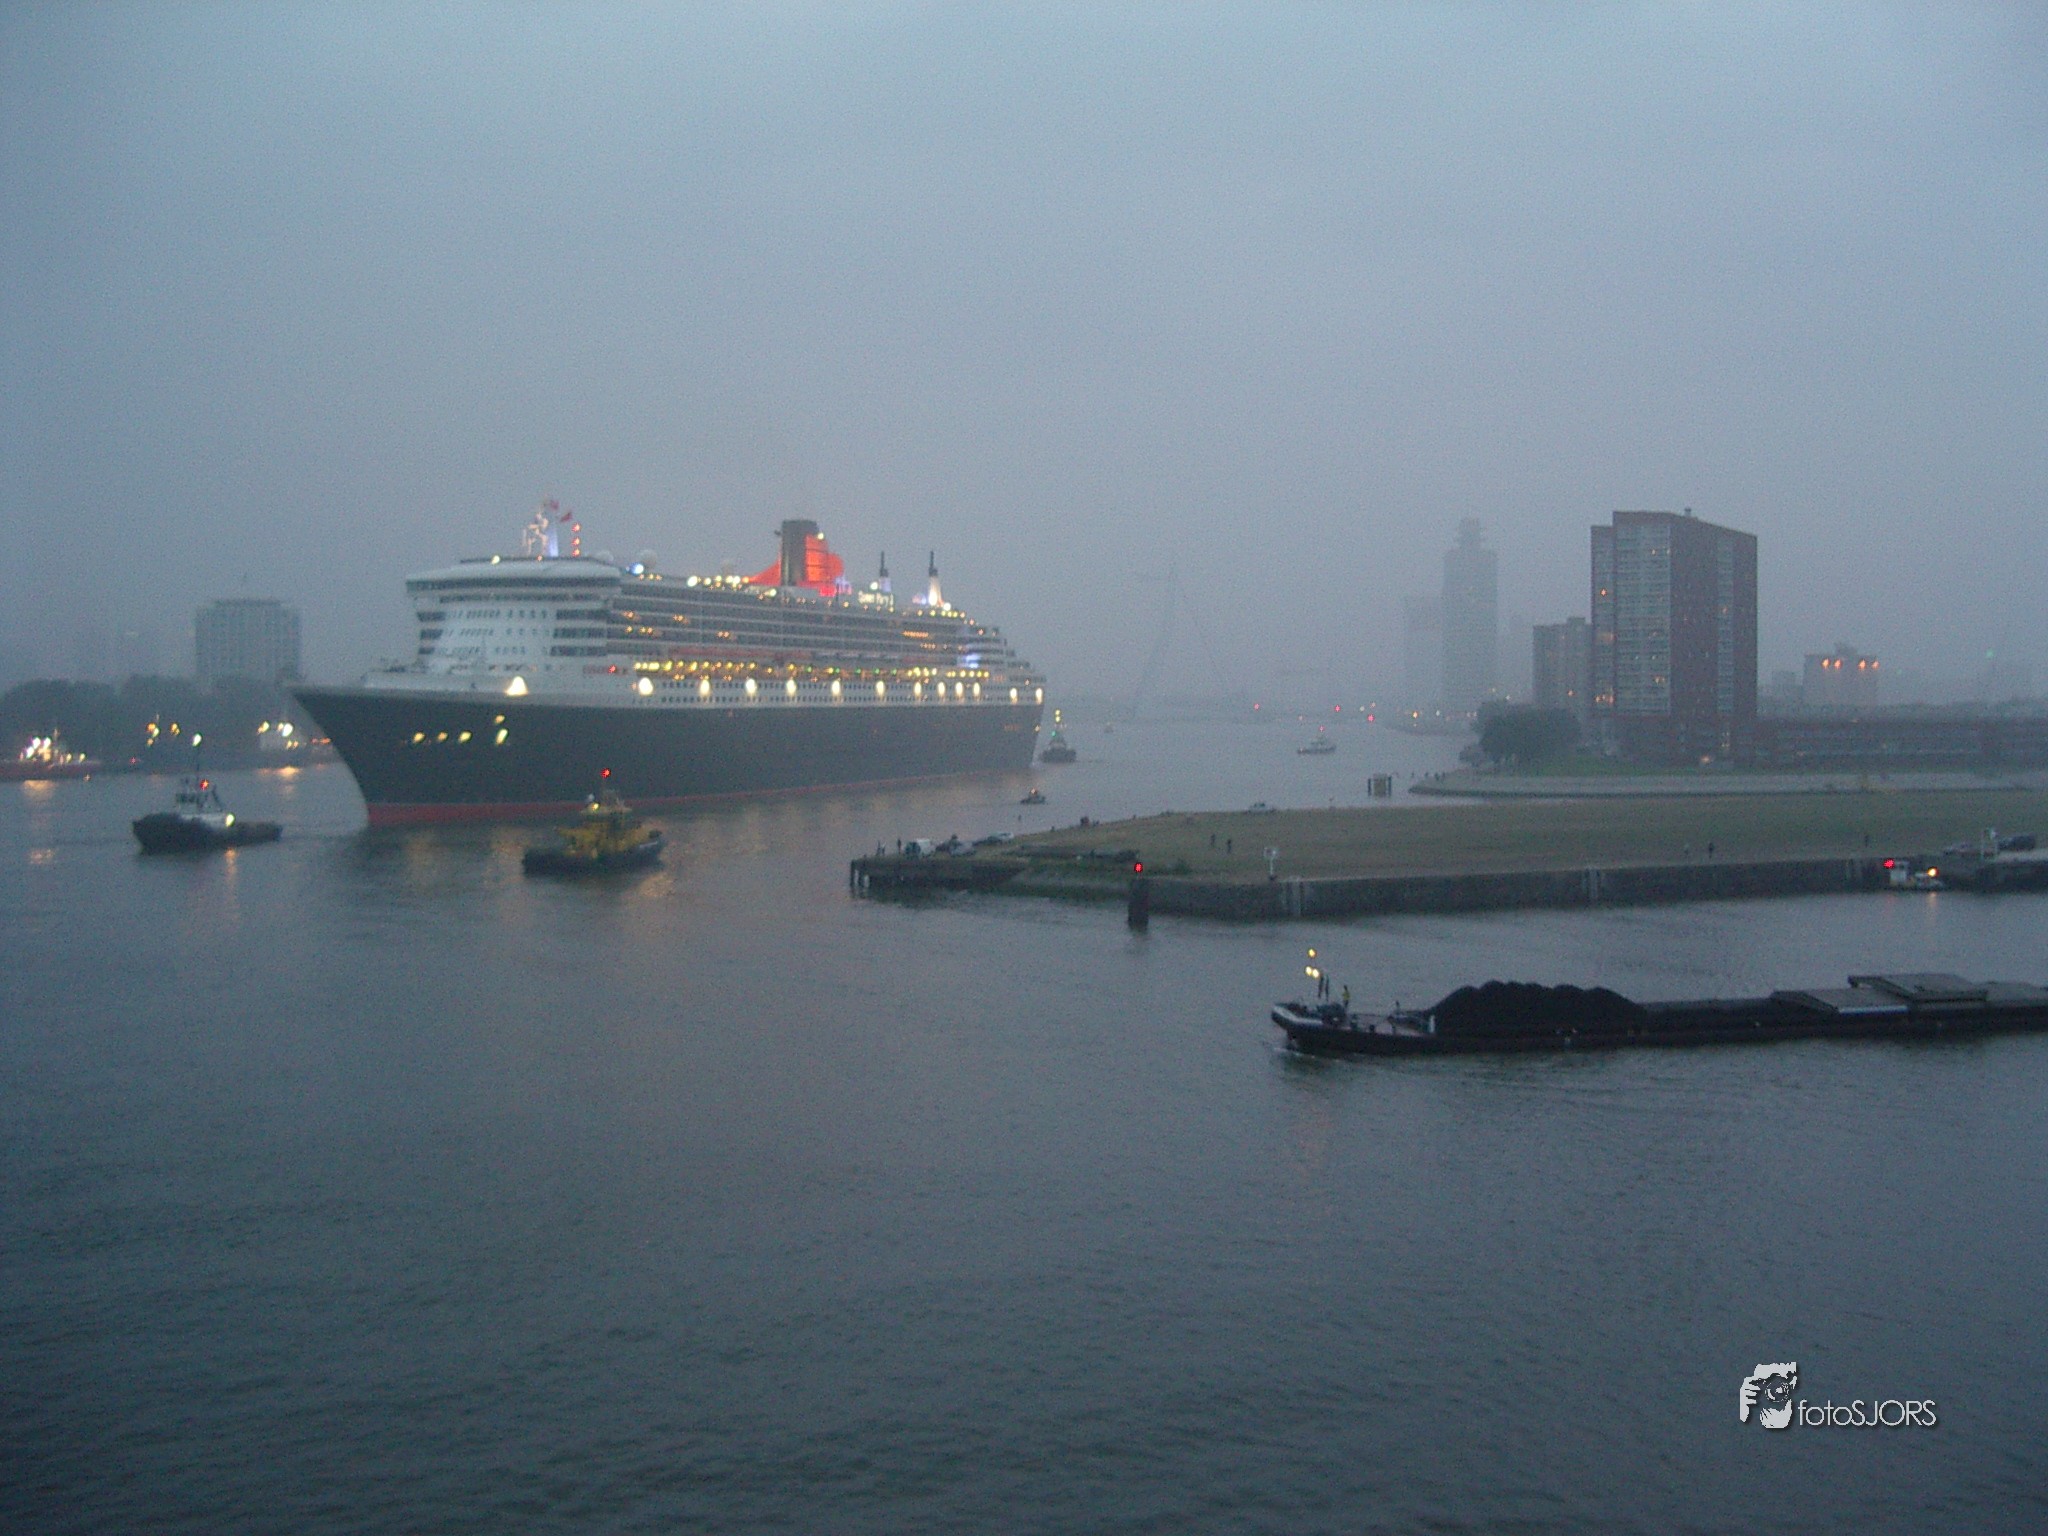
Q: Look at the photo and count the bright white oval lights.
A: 13